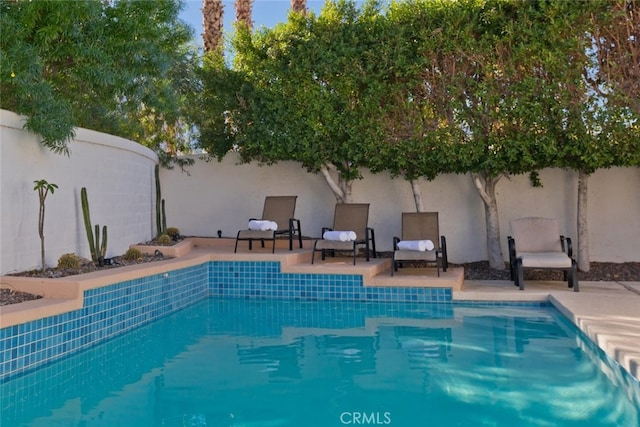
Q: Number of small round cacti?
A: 4